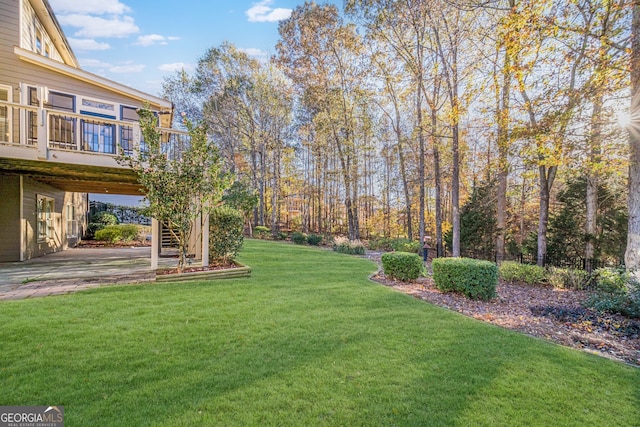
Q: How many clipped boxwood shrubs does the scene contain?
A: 2